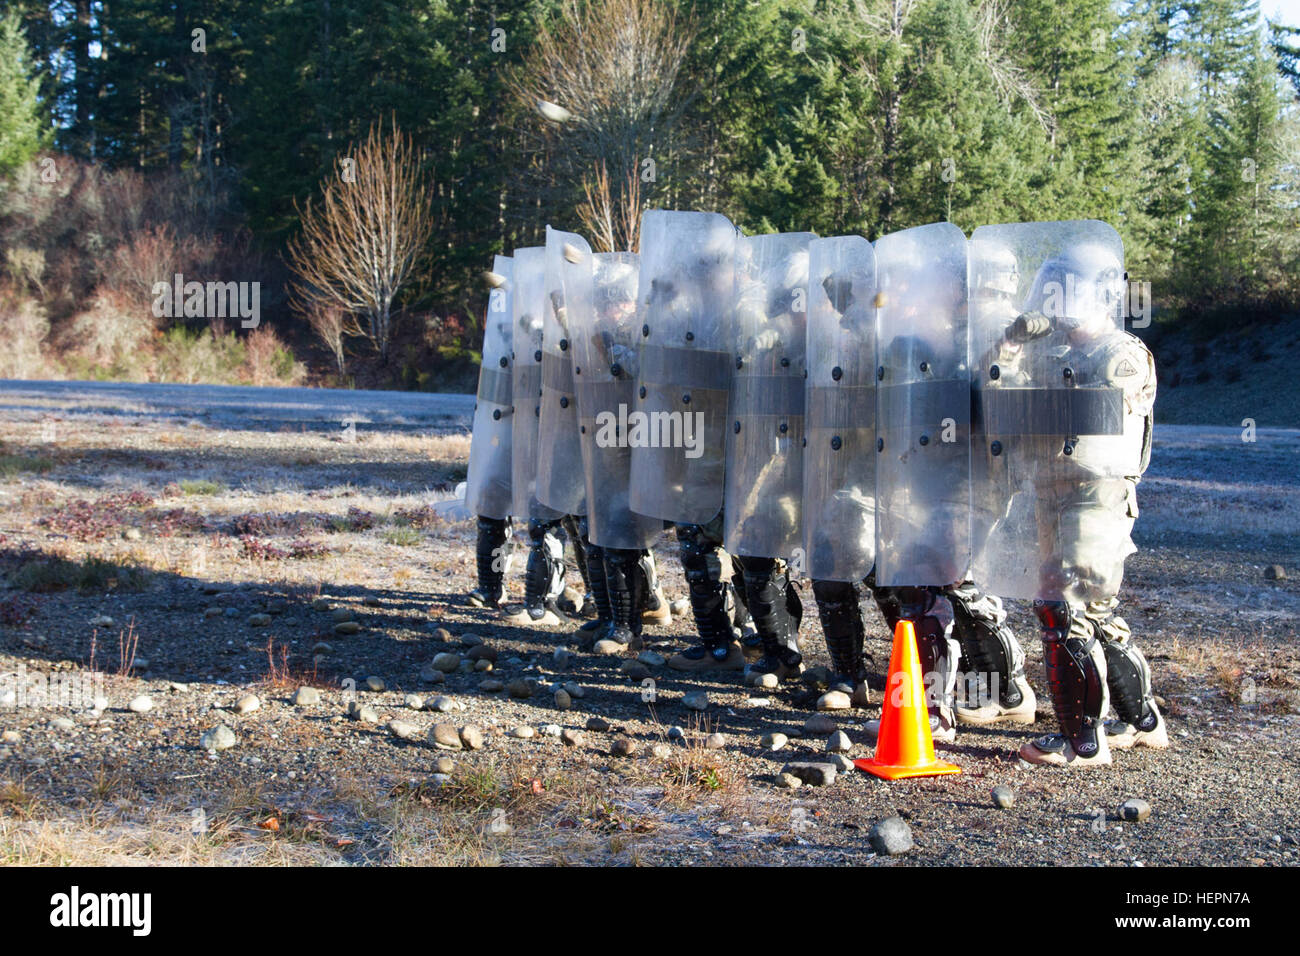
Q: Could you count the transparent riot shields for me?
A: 9